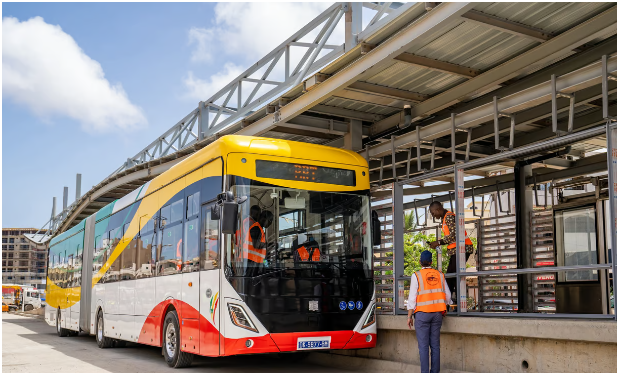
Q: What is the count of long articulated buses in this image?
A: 1